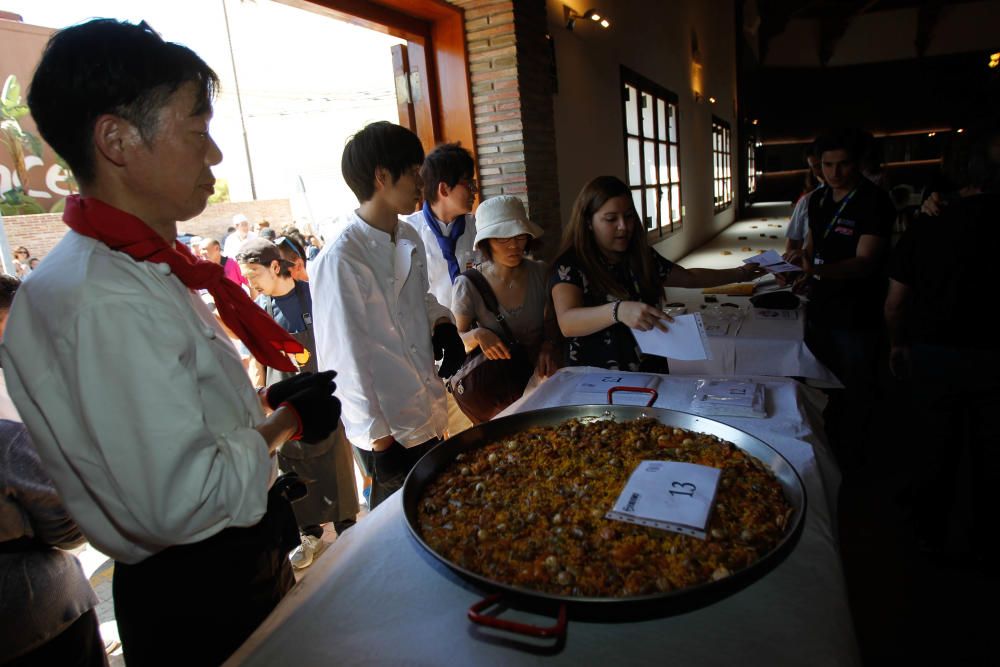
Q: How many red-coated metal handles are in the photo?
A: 2